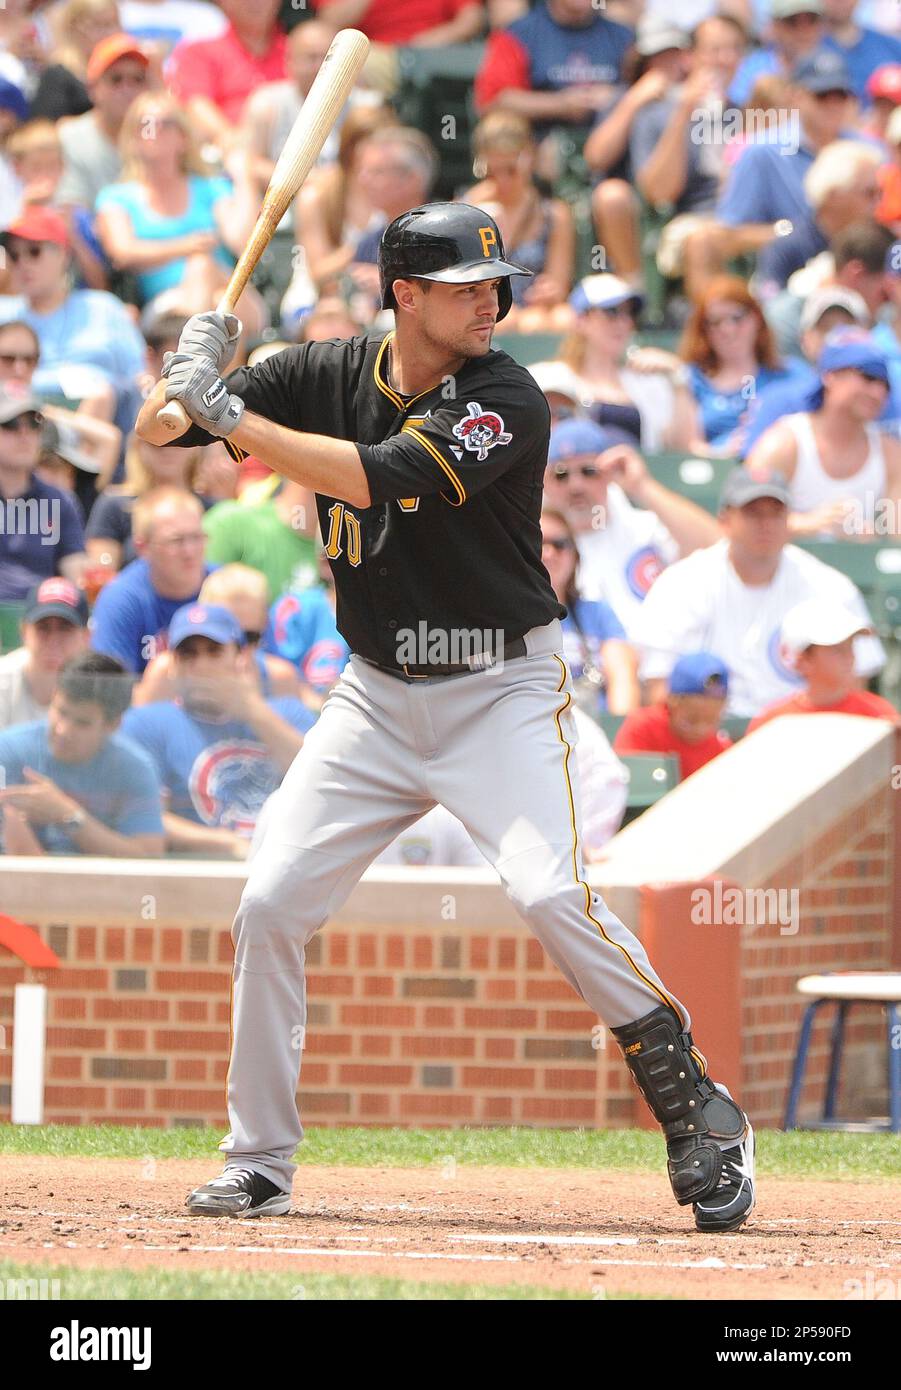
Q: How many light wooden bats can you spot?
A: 1